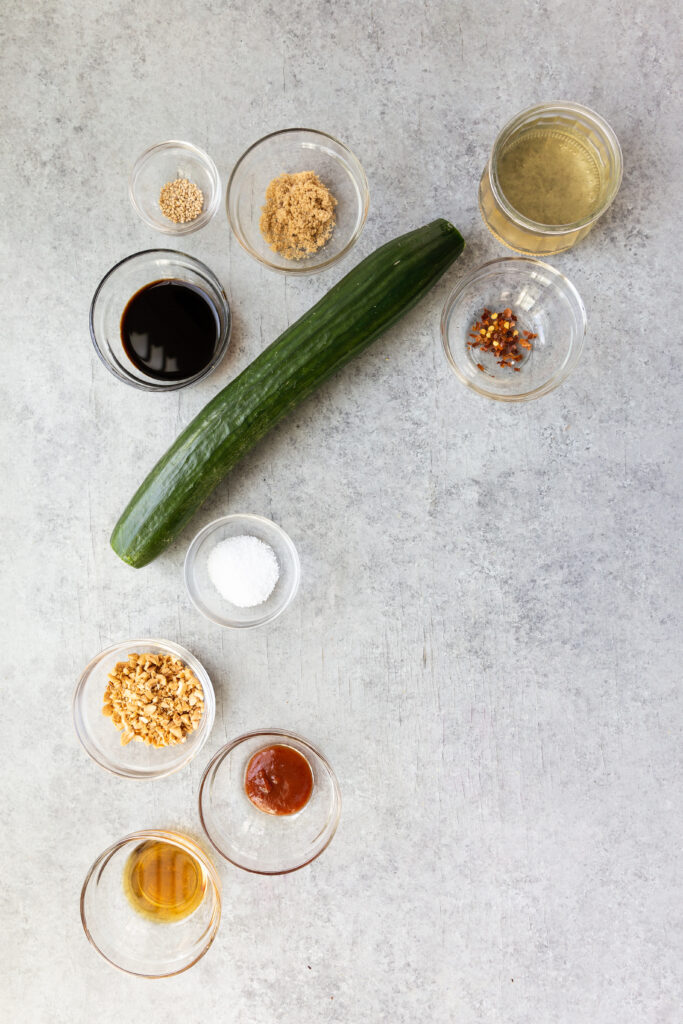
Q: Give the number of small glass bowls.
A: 8